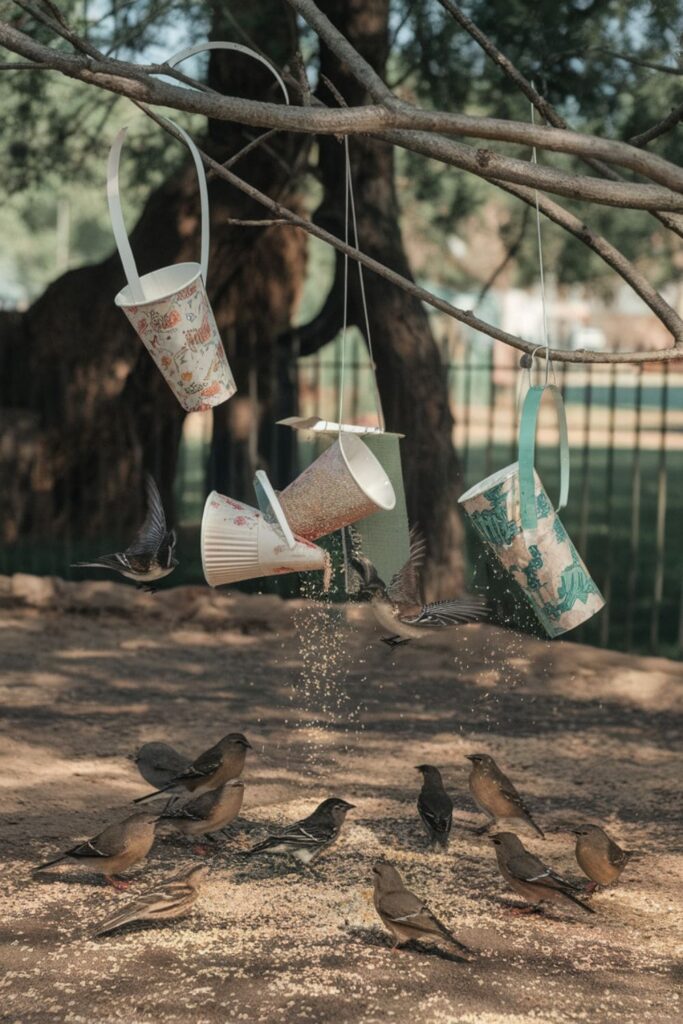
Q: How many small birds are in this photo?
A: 13